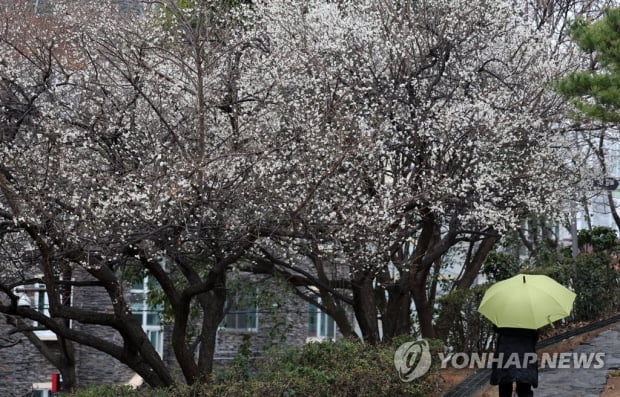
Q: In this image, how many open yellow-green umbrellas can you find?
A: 1